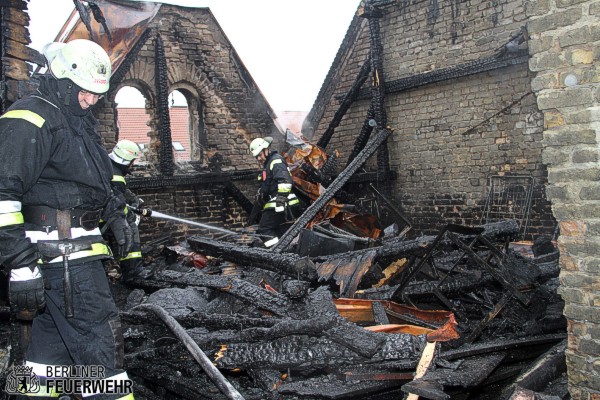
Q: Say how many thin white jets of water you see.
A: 1